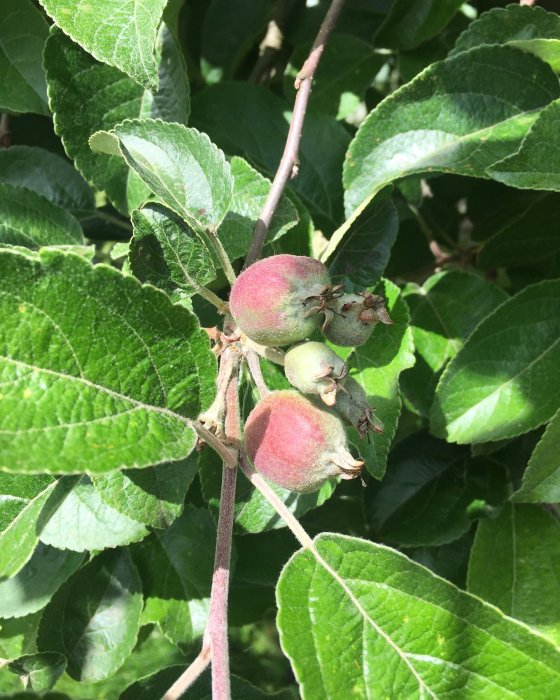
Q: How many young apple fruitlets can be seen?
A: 5